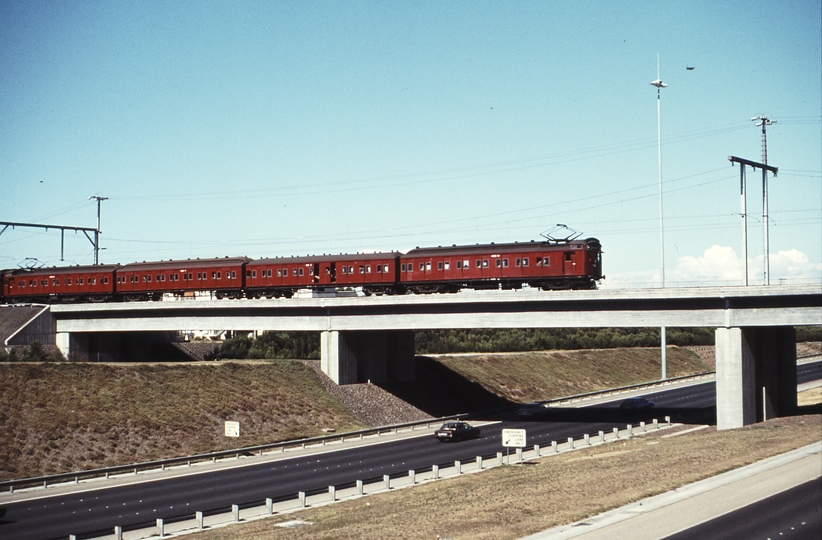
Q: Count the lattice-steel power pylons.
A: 0